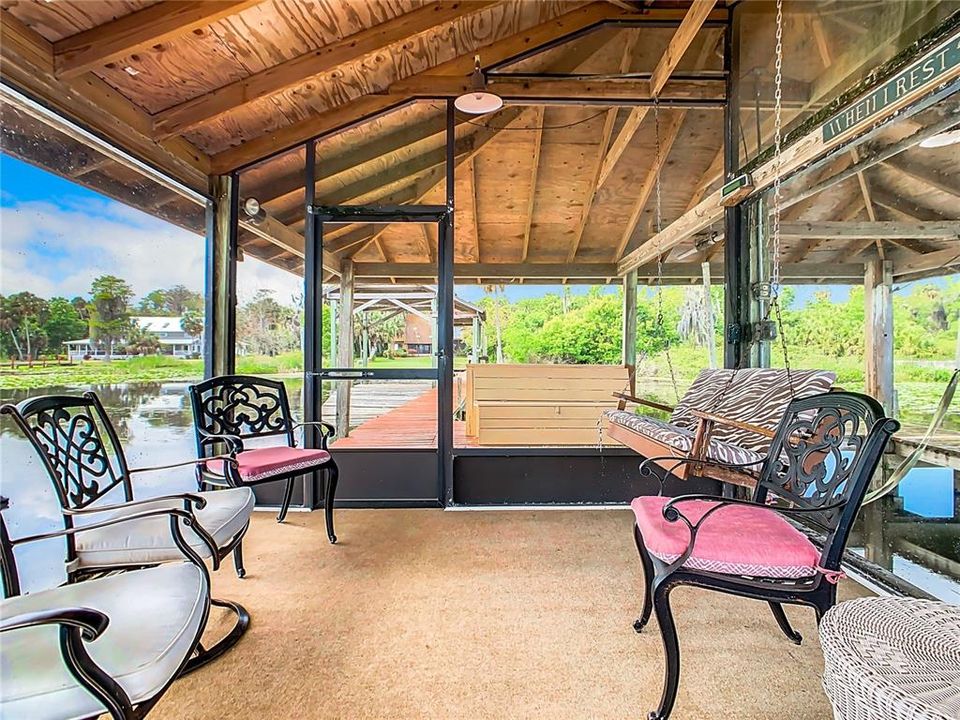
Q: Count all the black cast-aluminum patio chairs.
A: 4